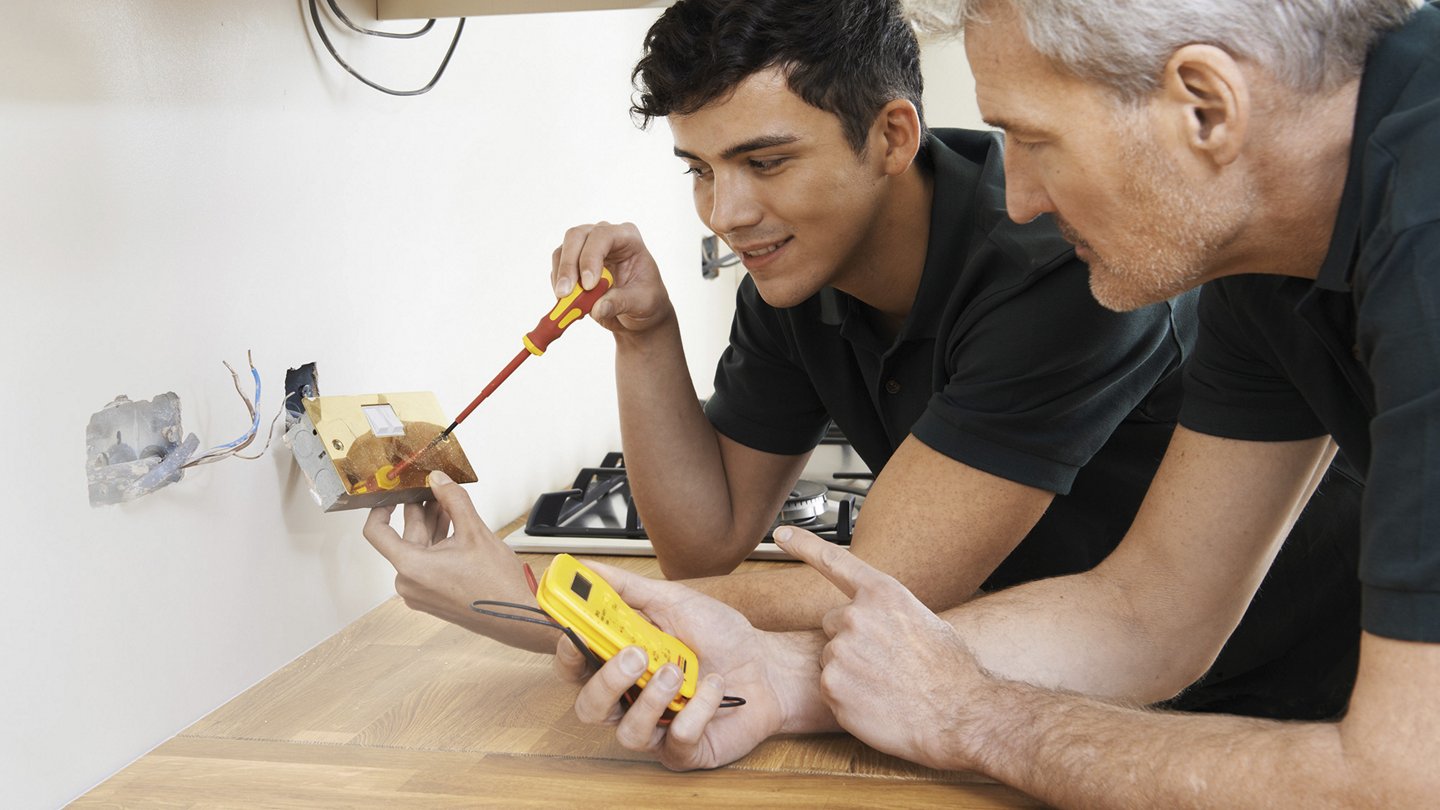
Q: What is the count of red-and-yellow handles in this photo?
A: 1